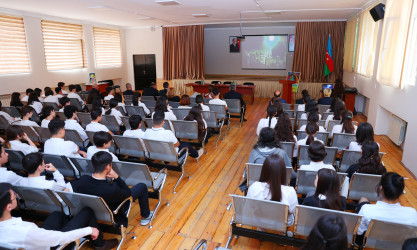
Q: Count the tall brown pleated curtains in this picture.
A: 2